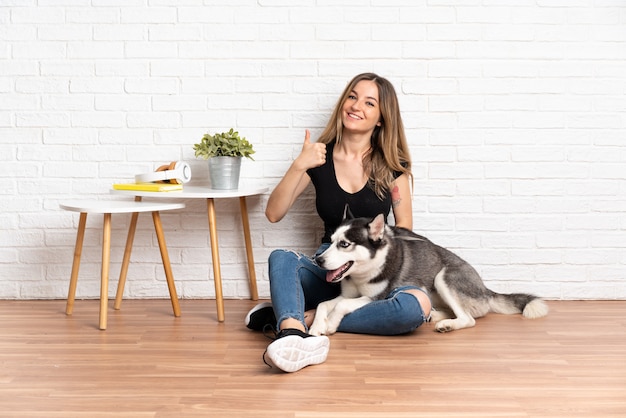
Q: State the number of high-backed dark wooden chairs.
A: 0